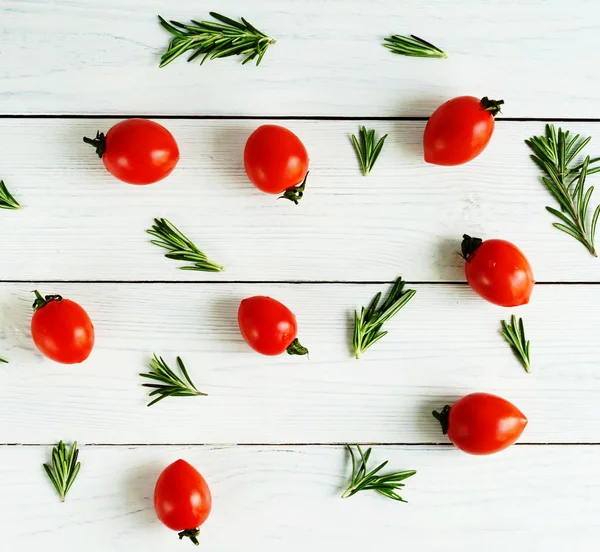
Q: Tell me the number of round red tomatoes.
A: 8